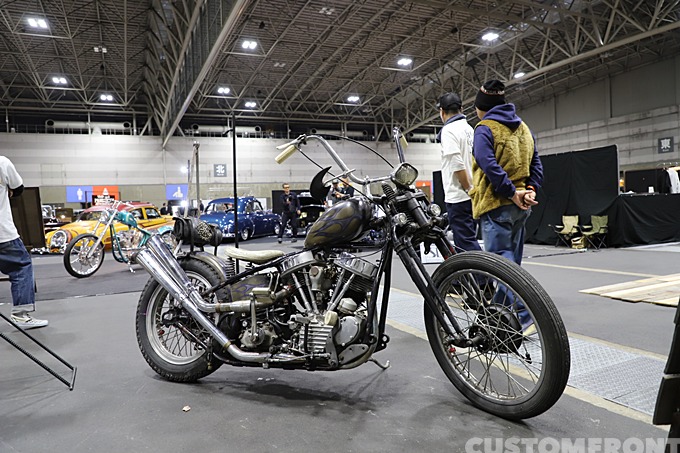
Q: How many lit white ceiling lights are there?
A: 10